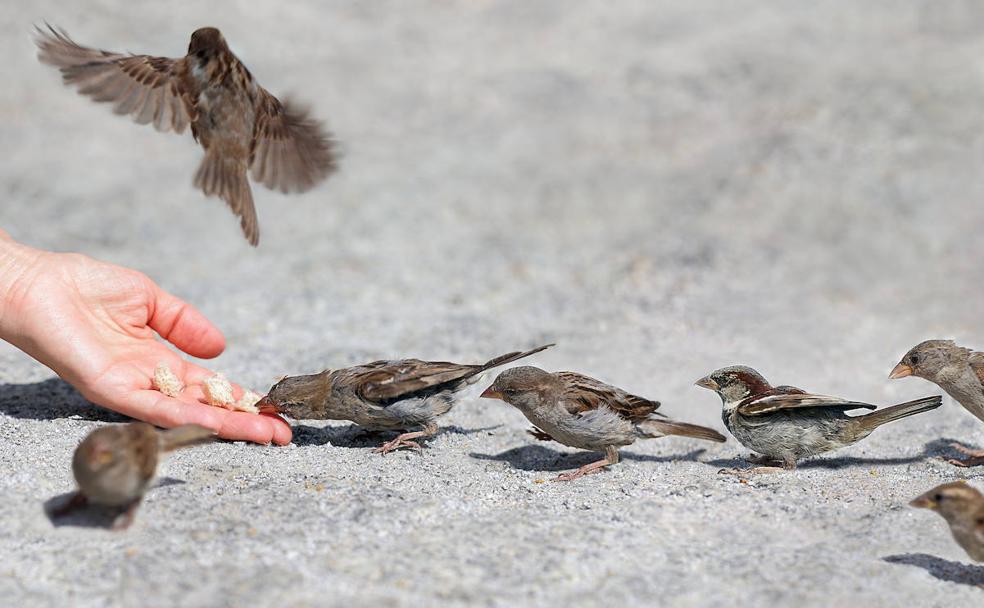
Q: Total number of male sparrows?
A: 1